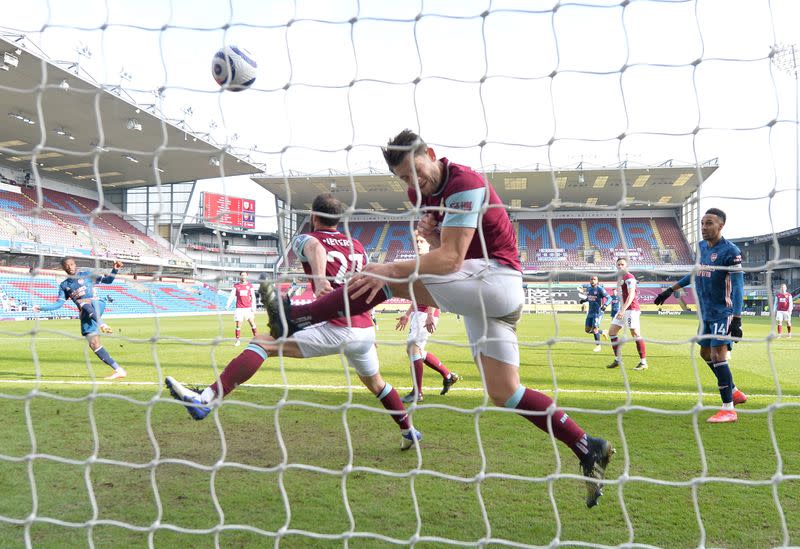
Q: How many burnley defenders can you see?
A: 6